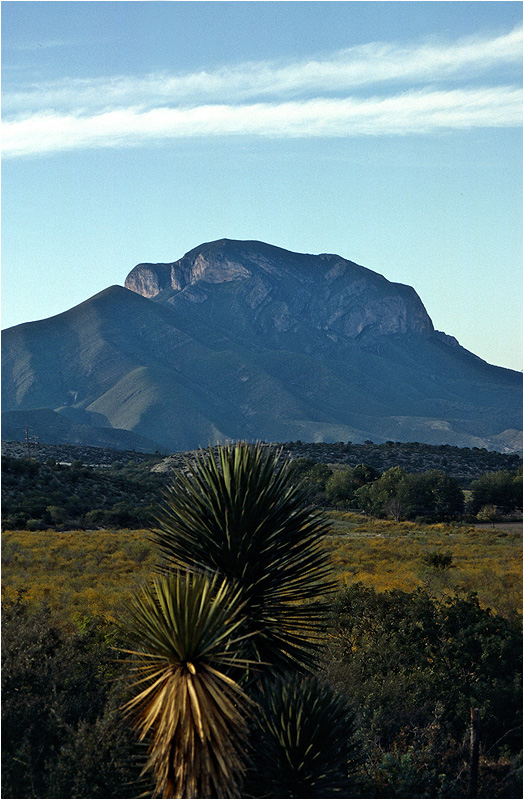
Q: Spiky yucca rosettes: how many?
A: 3